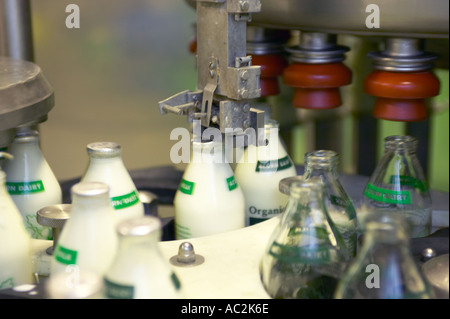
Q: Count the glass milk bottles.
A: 11